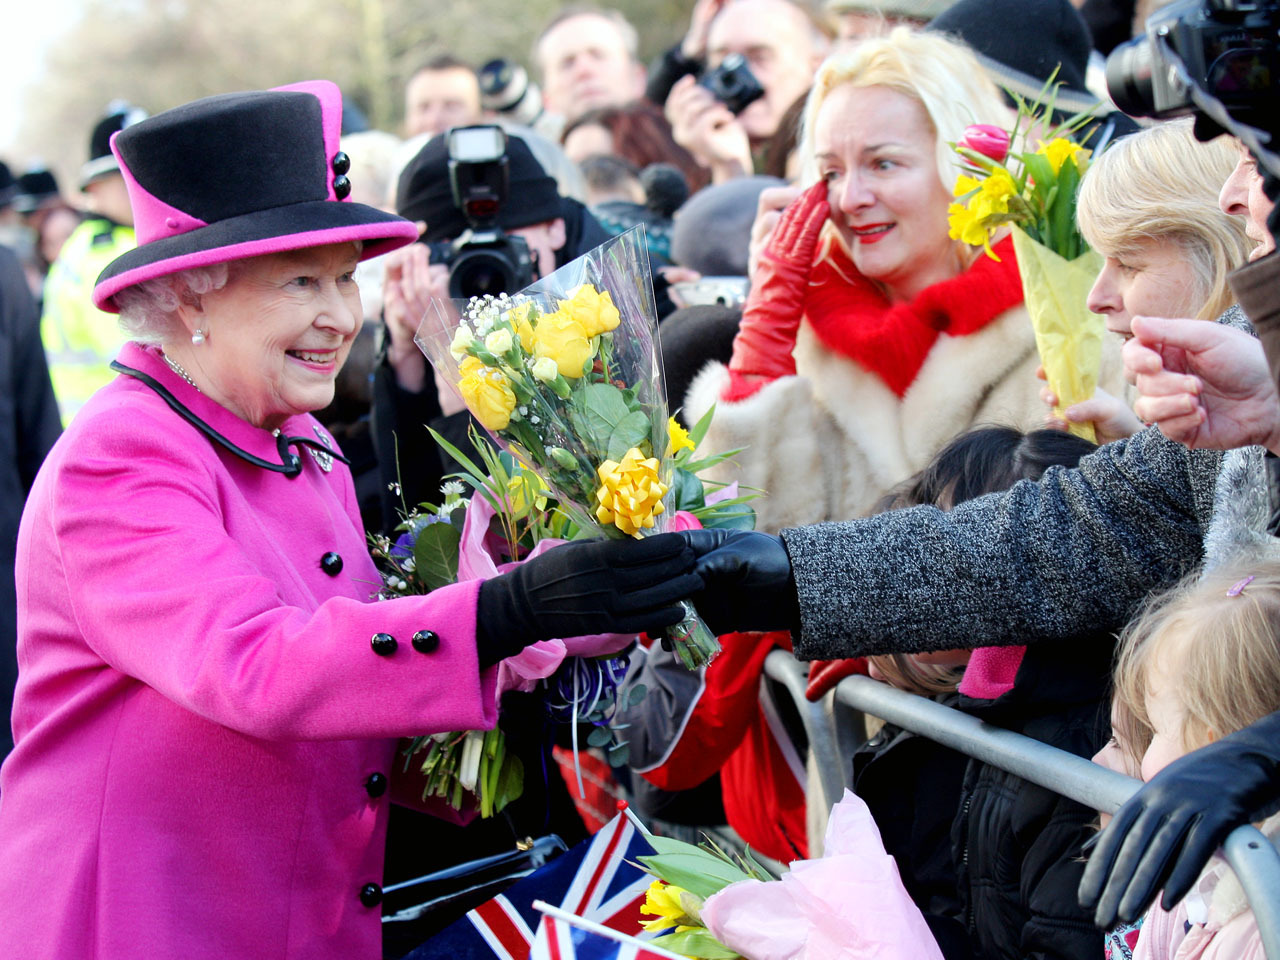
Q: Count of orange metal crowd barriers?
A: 0